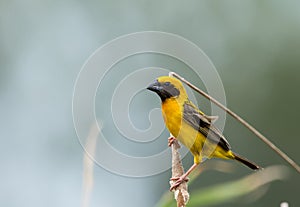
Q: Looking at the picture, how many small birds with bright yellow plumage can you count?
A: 1